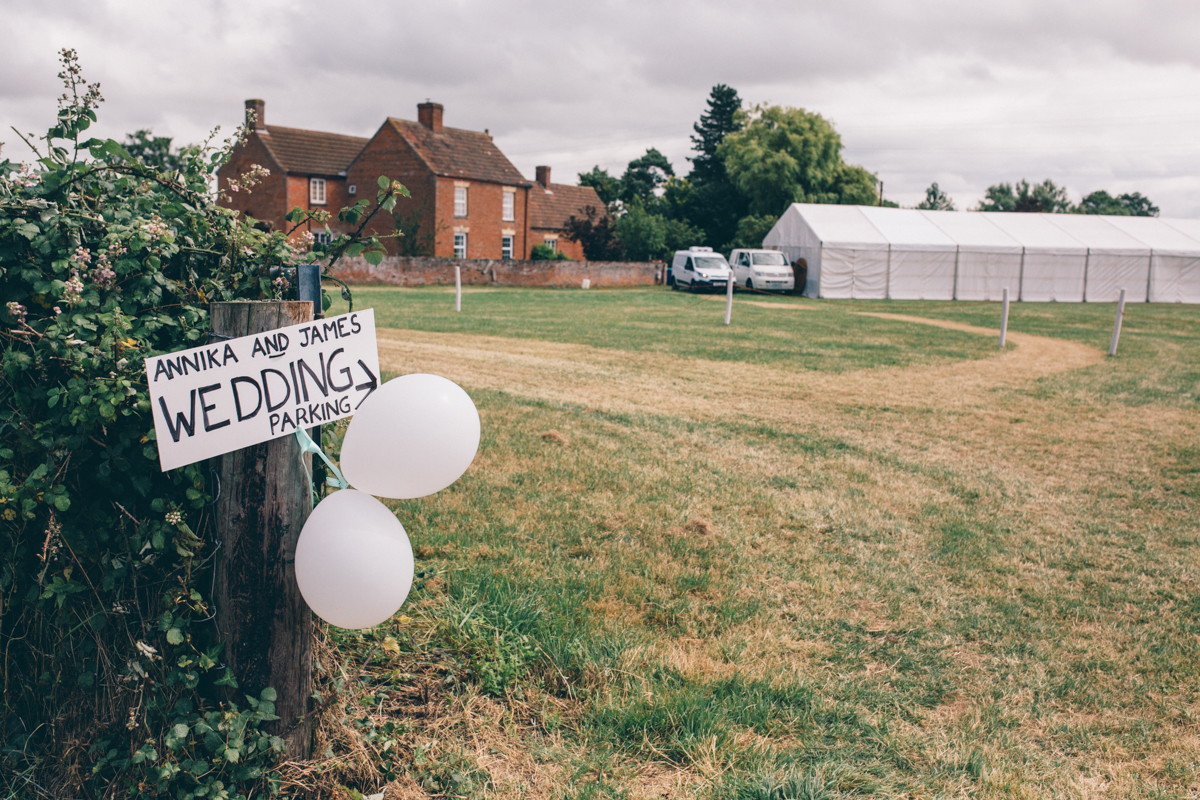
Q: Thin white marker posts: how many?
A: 4